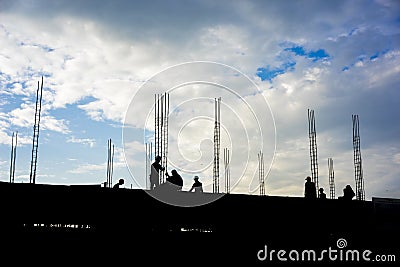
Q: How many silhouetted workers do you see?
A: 7